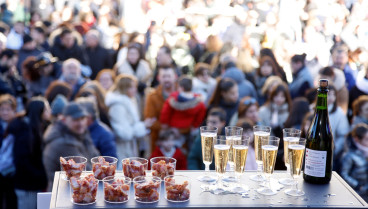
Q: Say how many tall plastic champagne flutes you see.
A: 8